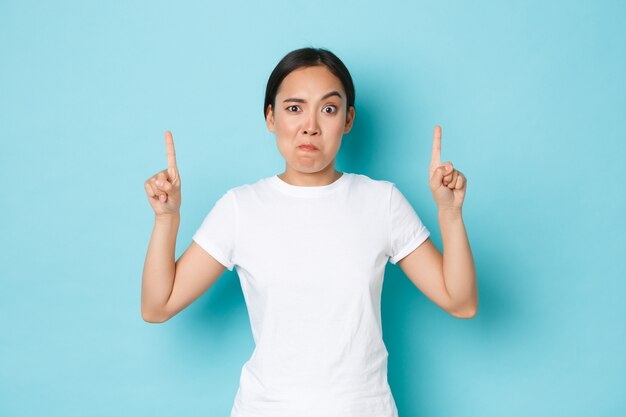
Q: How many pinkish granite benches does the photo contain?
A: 0